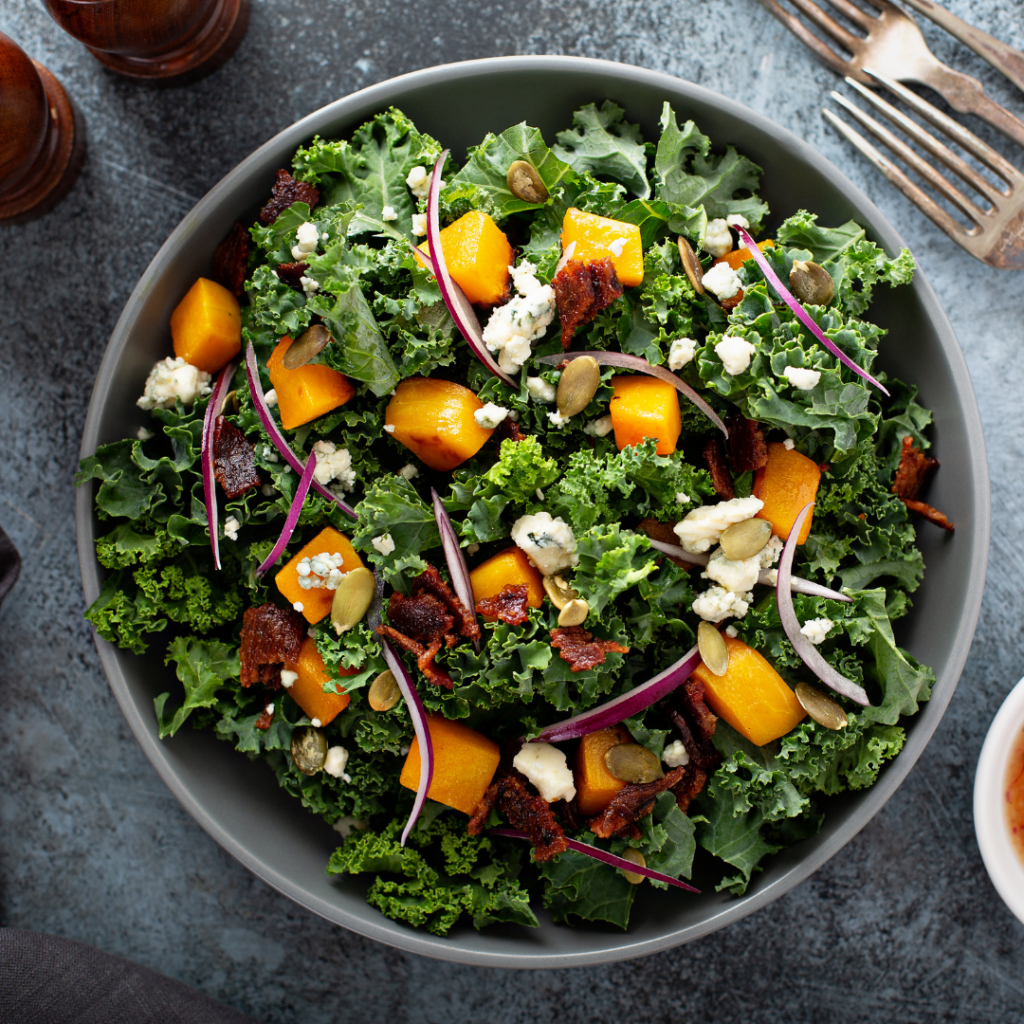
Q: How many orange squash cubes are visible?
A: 14